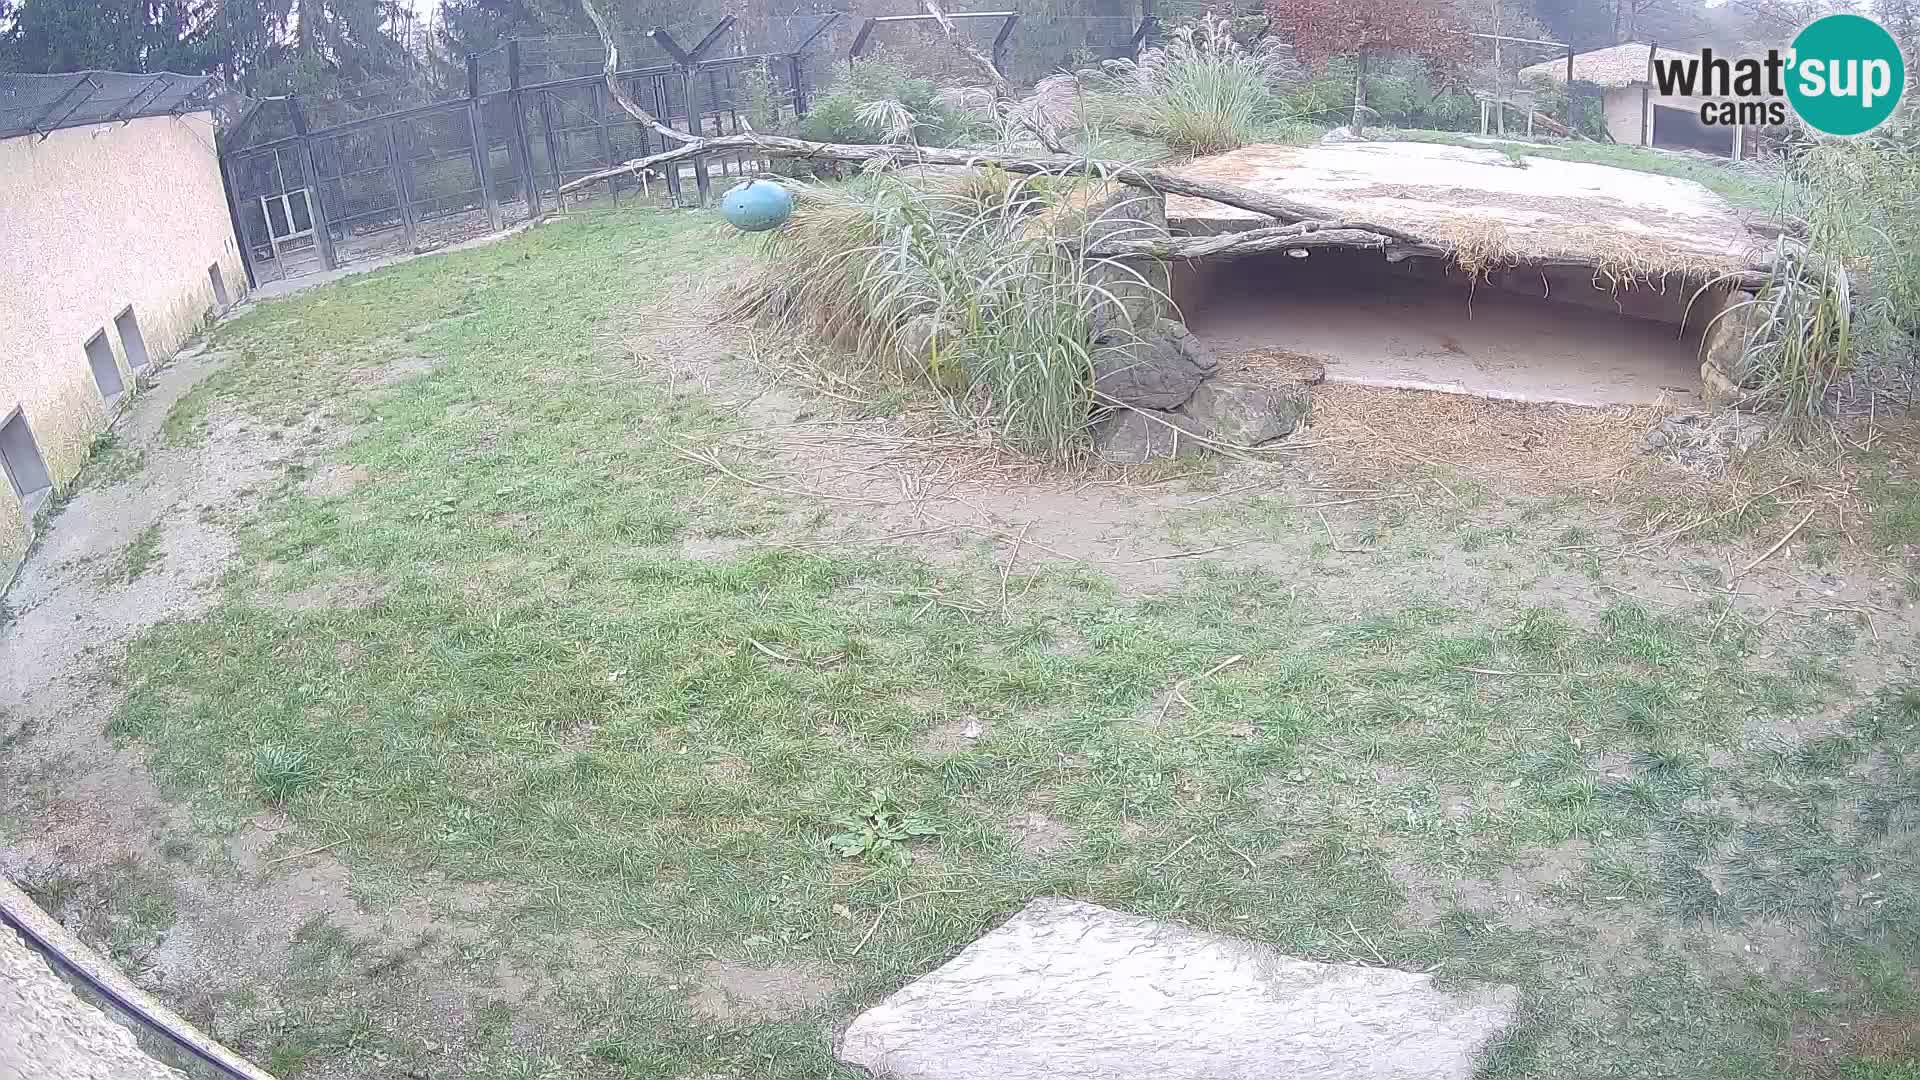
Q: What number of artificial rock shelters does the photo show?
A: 1